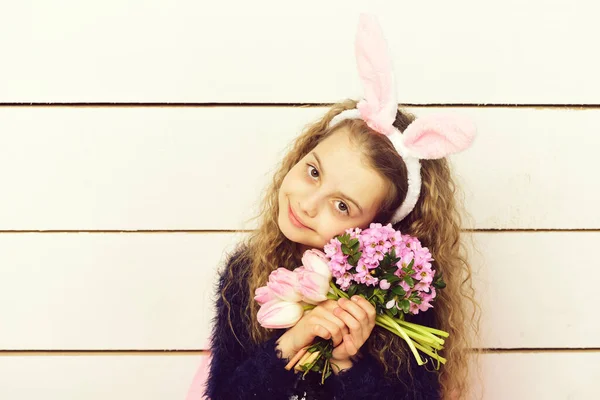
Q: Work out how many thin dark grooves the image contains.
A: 3